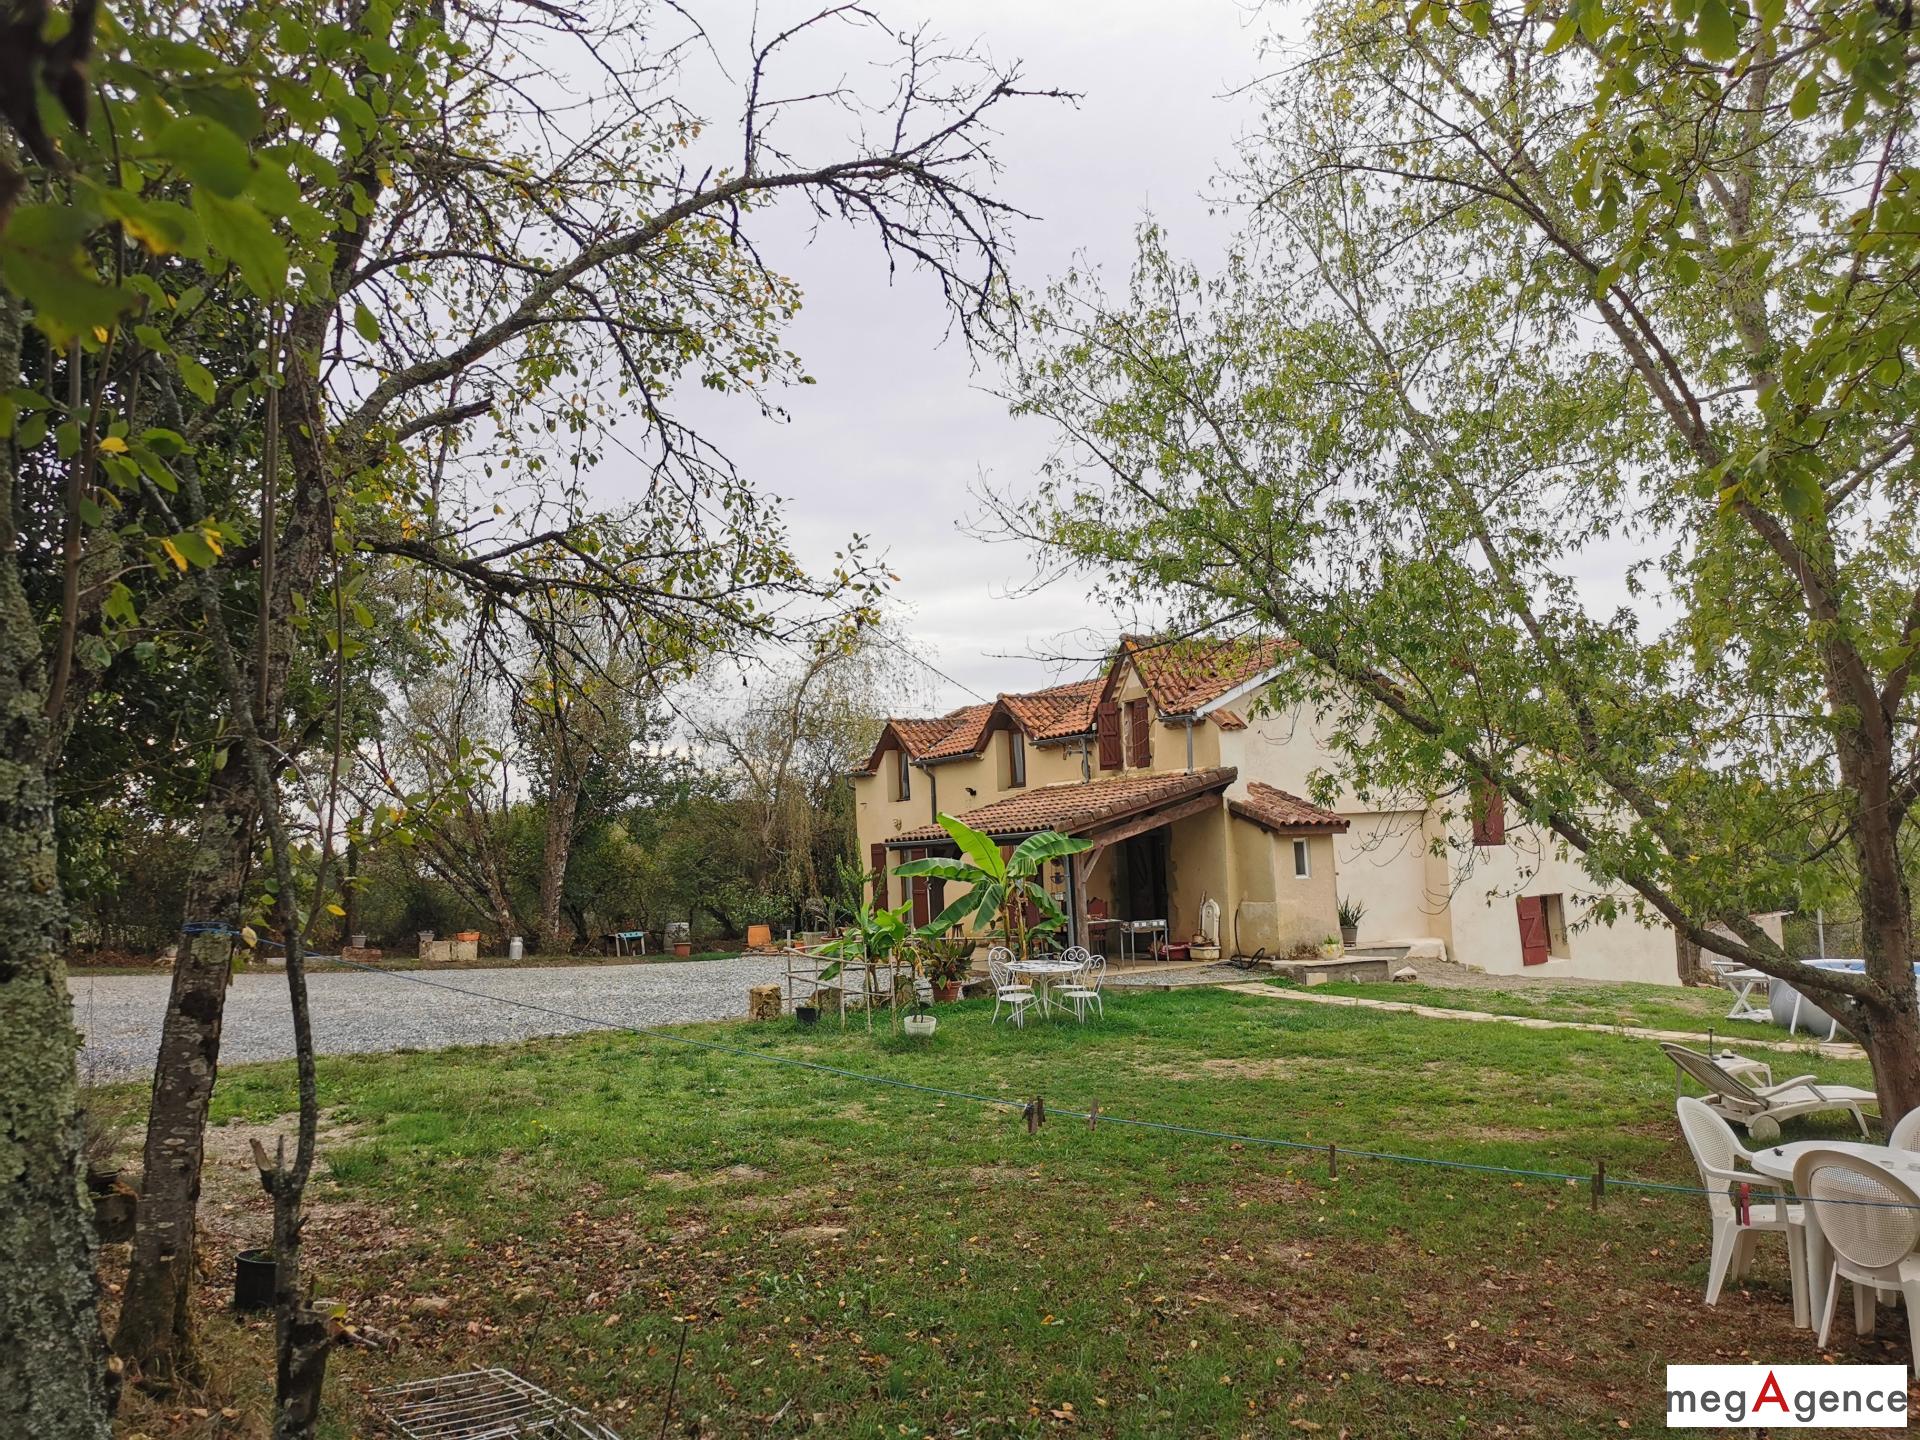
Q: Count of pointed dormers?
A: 3